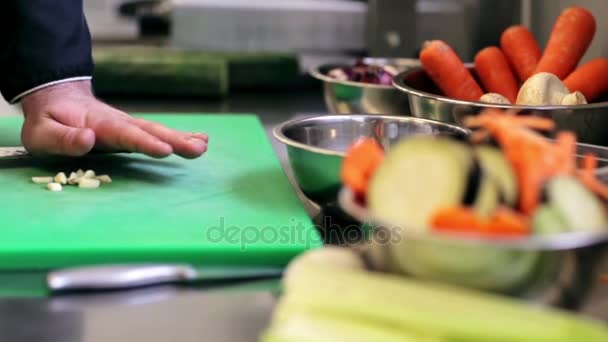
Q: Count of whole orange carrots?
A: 5